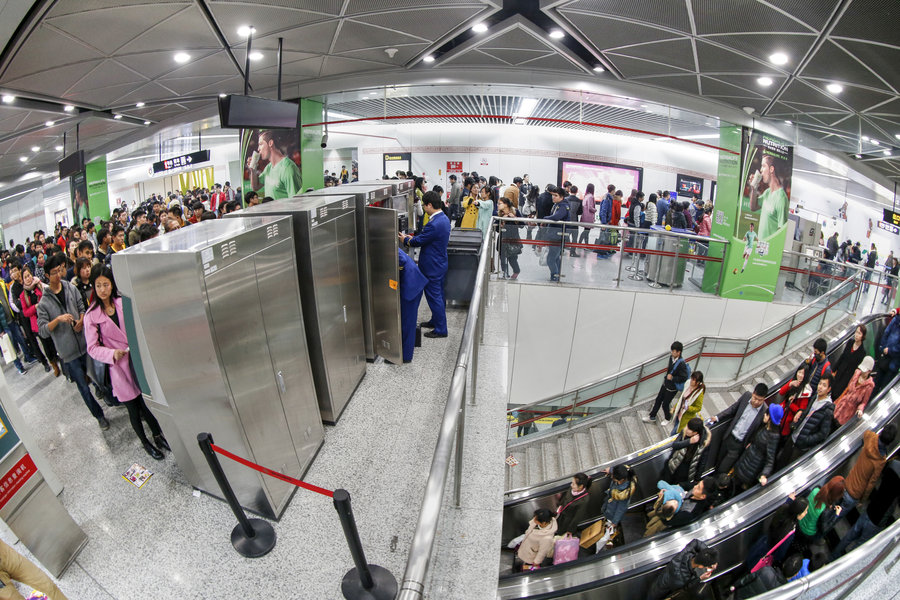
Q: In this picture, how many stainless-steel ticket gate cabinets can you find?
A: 4